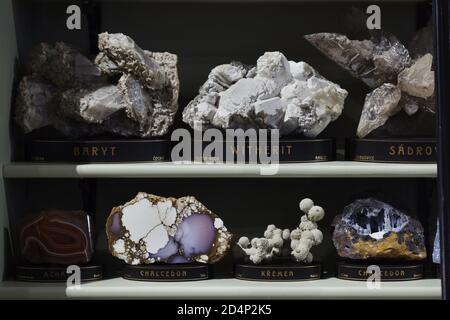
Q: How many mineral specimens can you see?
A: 7